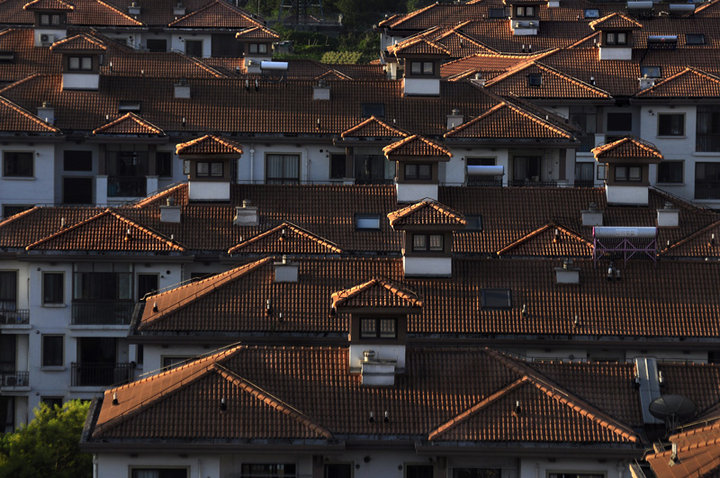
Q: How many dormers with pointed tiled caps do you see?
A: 11